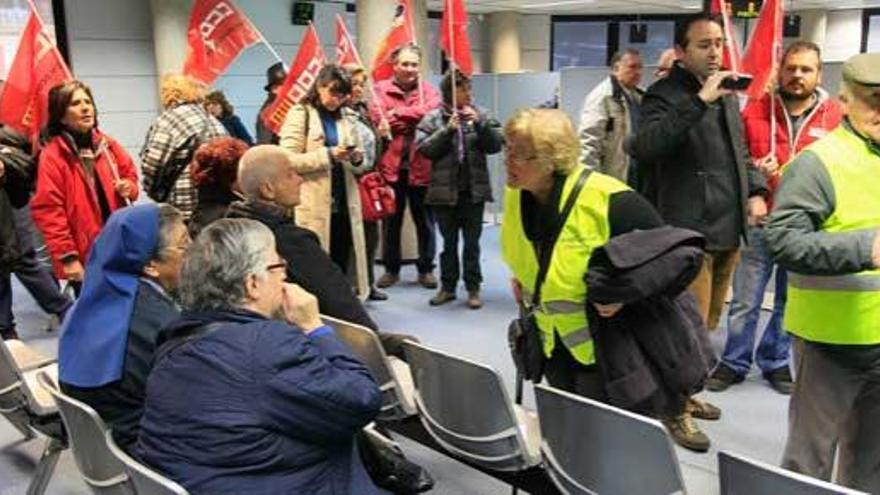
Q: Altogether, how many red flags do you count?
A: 8